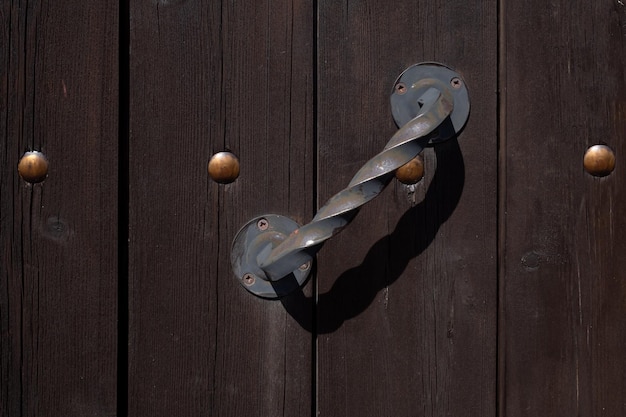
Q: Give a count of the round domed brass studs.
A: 4